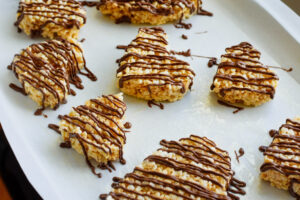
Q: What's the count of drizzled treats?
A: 8